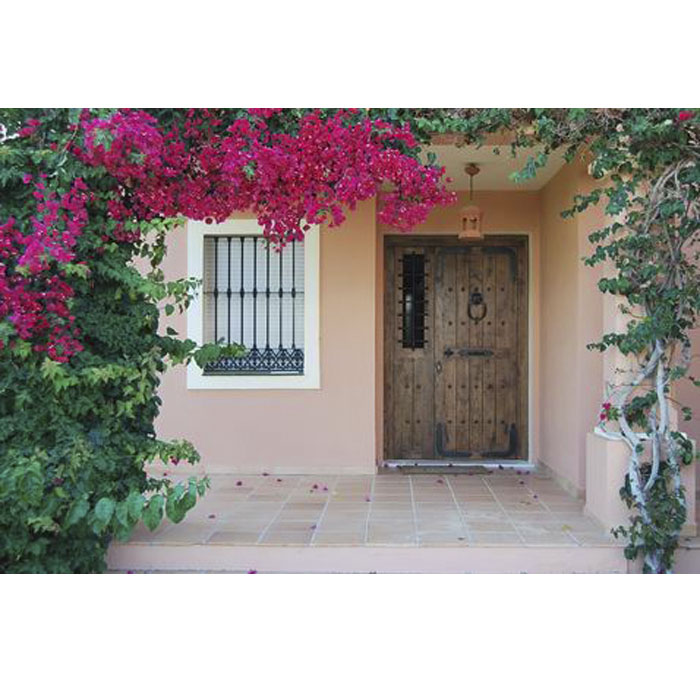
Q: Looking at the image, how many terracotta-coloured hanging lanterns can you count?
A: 1